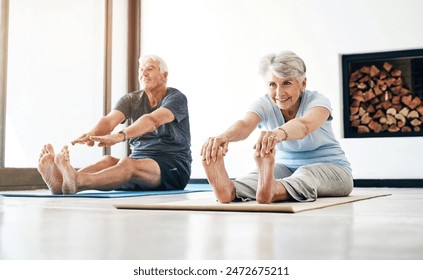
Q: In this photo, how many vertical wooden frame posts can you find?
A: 3